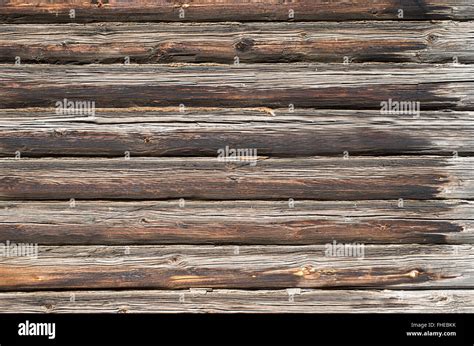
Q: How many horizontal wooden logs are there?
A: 8